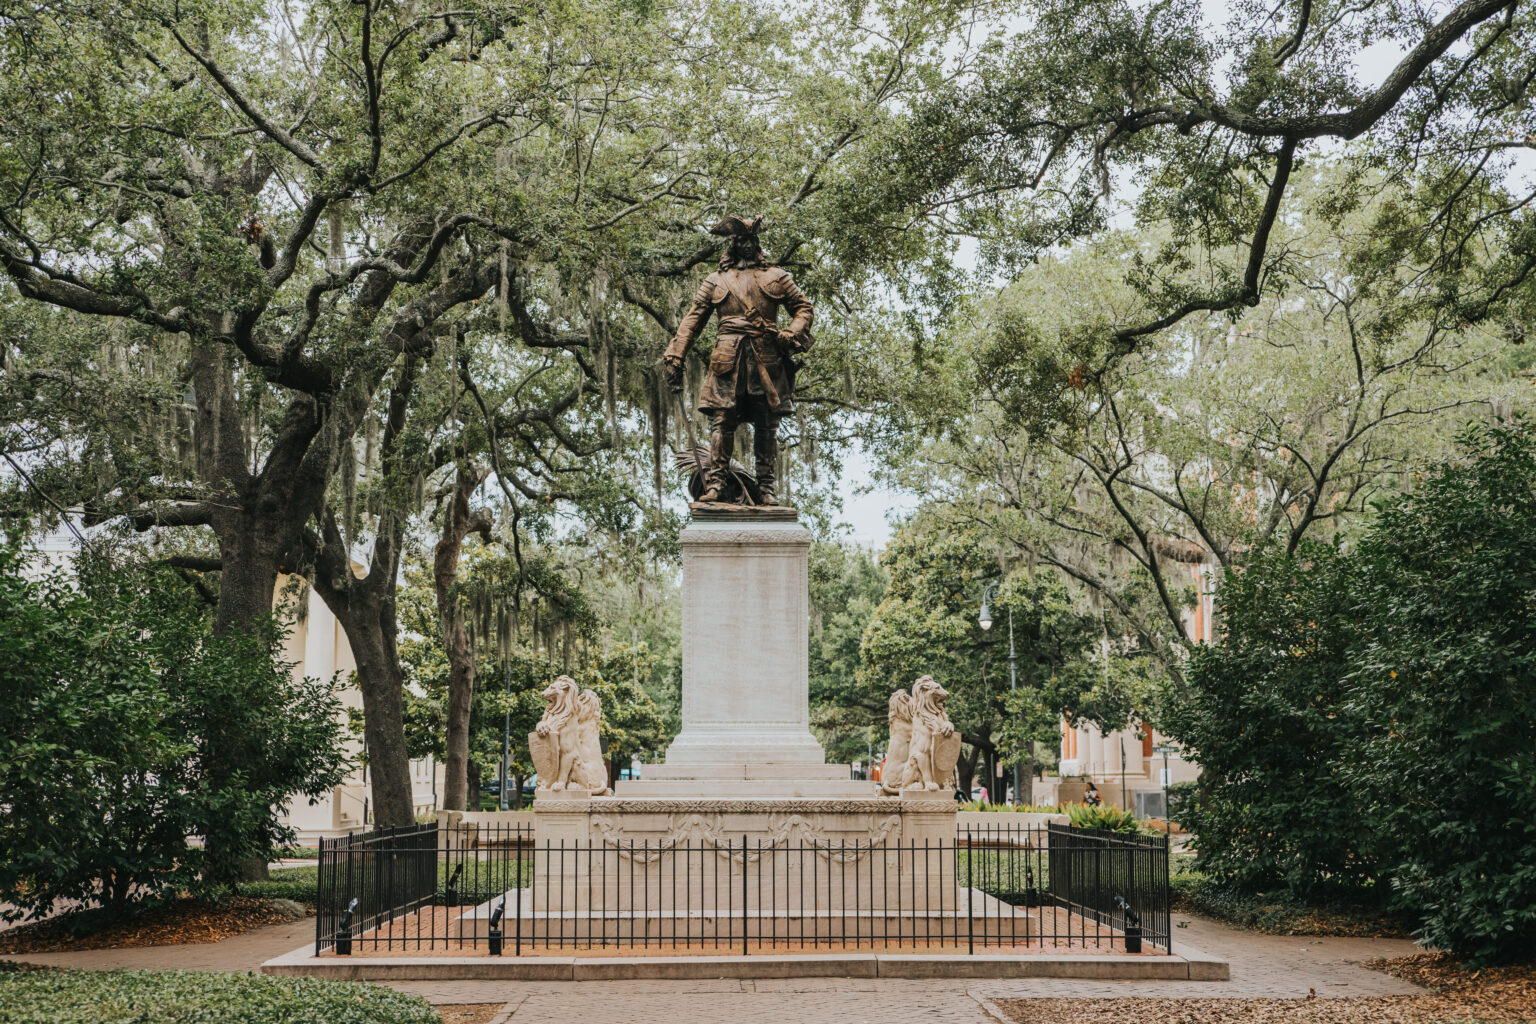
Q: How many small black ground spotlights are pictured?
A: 5